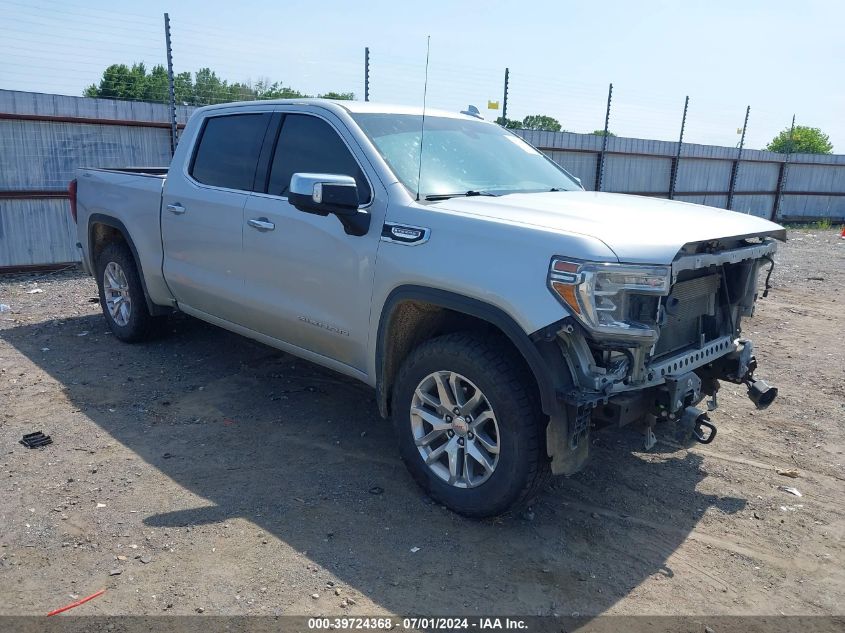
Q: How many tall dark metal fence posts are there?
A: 7